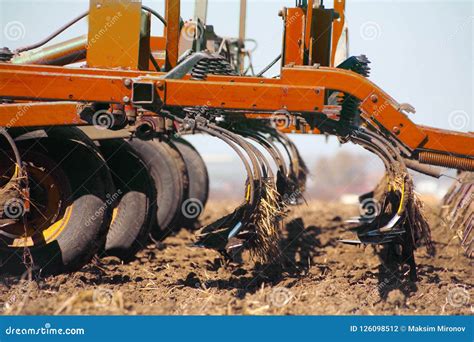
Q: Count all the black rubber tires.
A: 4